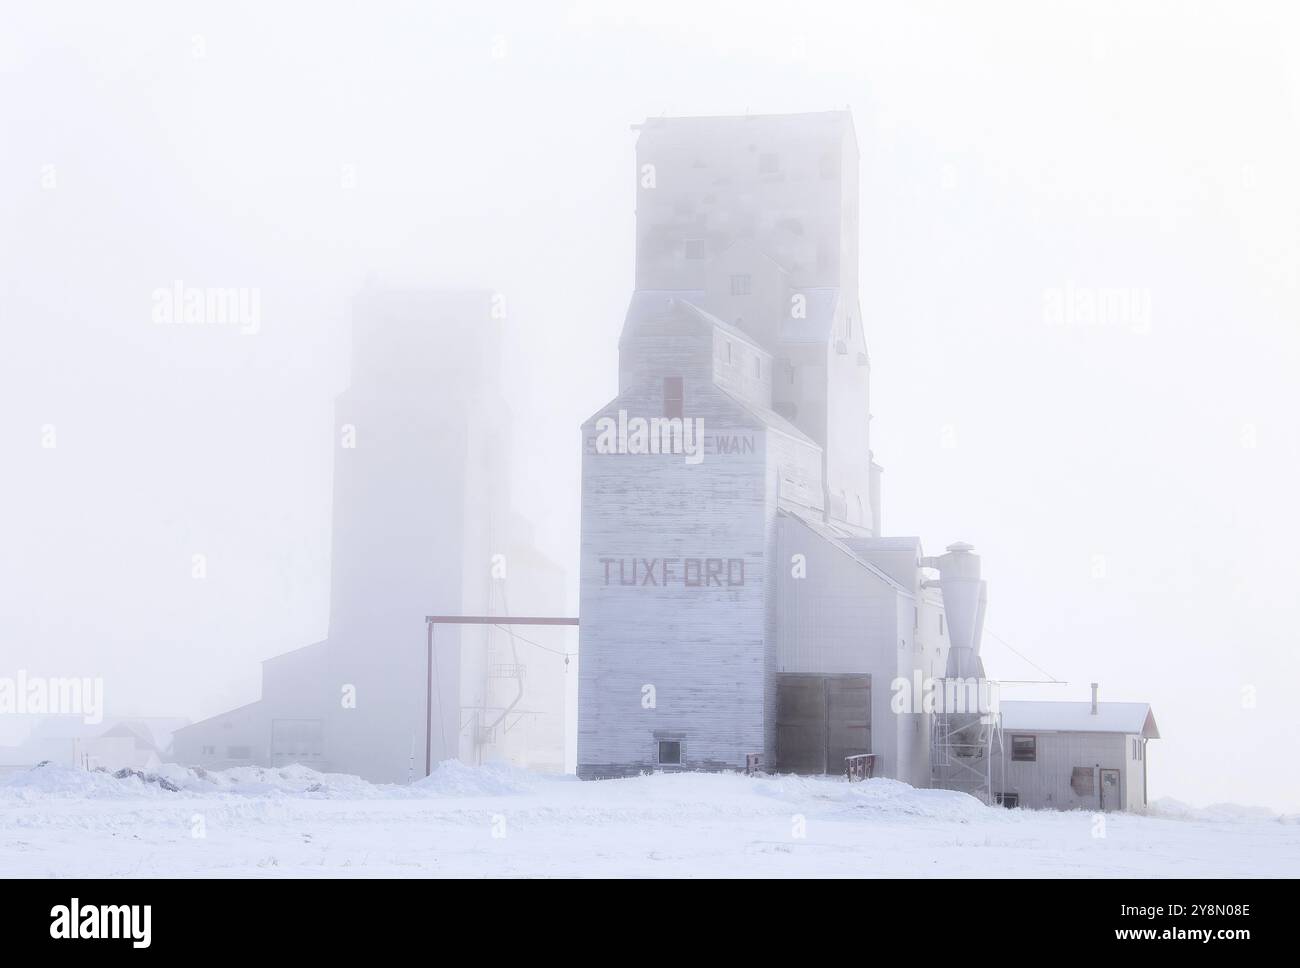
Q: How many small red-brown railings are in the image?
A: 2